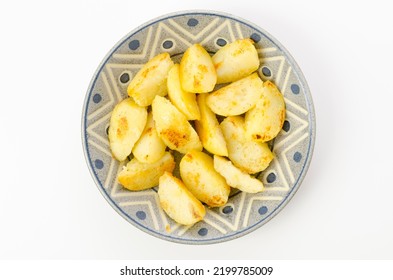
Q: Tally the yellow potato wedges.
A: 15